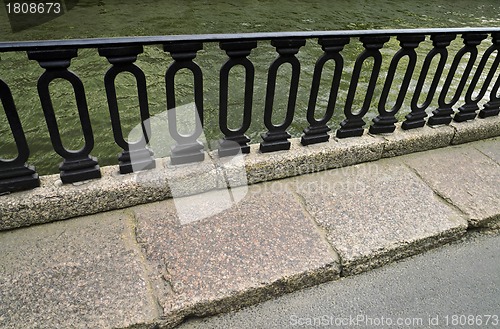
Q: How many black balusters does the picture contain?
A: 13